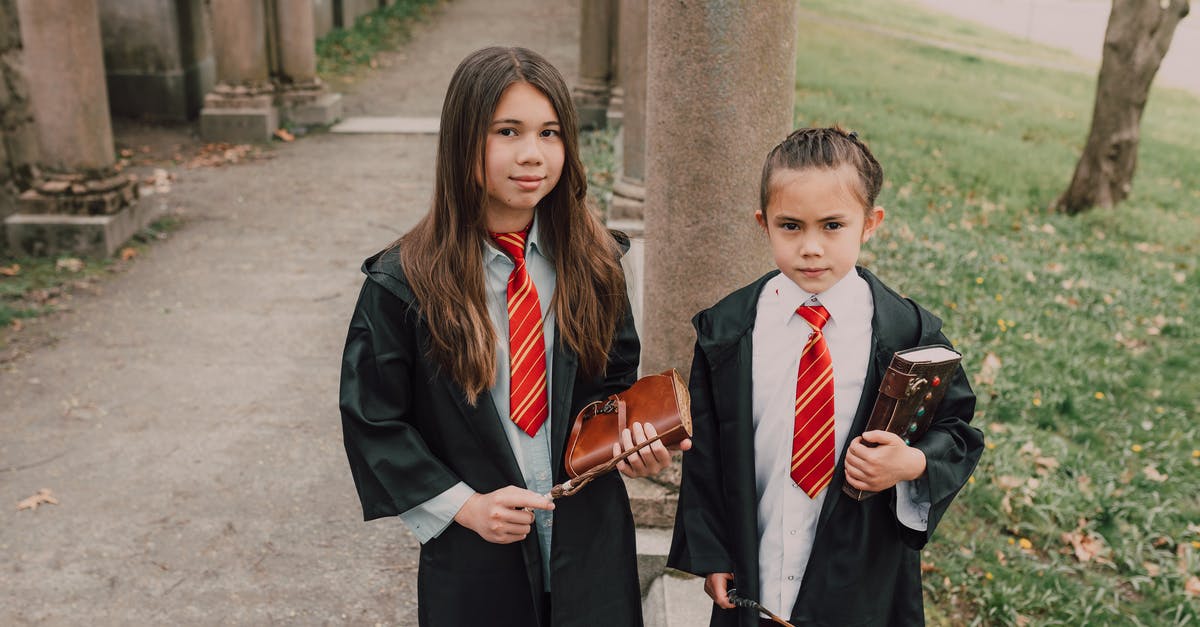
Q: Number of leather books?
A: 2